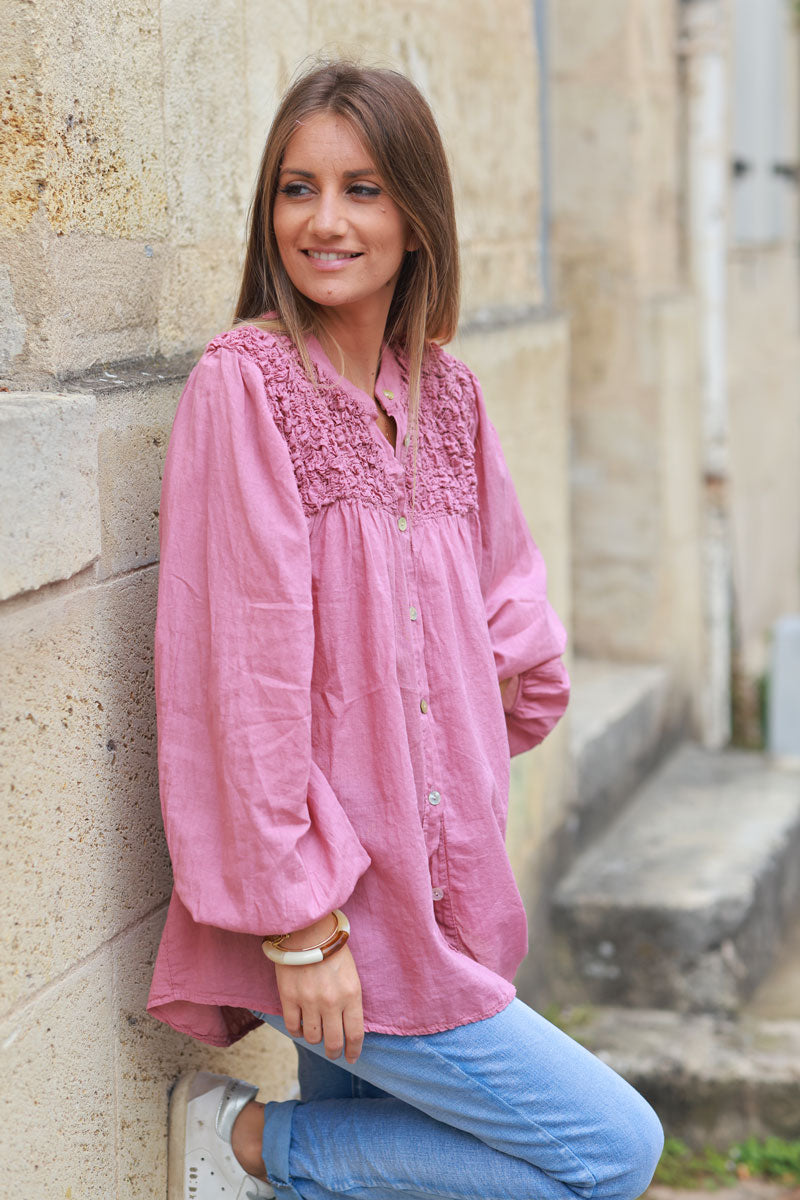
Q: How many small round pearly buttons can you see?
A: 7